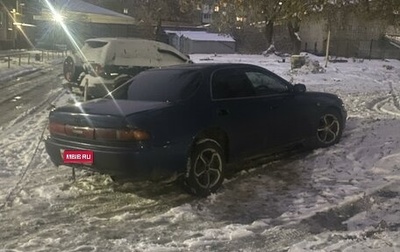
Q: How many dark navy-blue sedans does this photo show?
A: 1